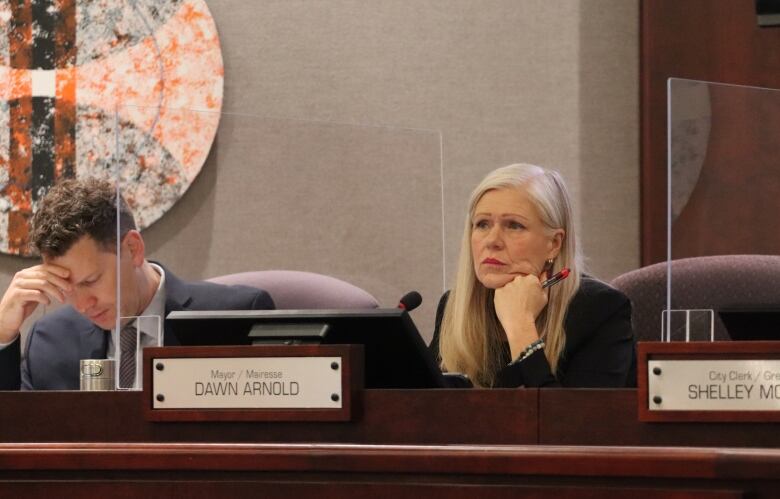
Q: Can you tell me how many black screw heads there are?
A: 6